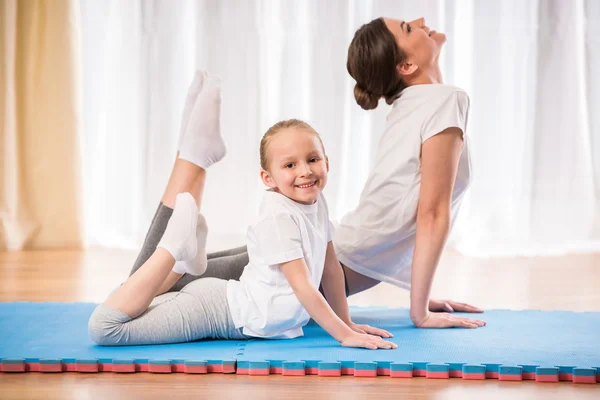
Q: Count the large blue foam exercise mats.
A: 2